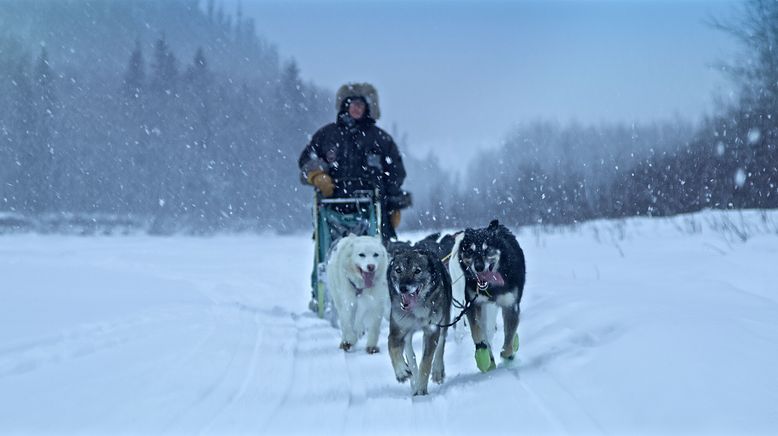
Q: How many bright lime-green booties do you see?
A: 2